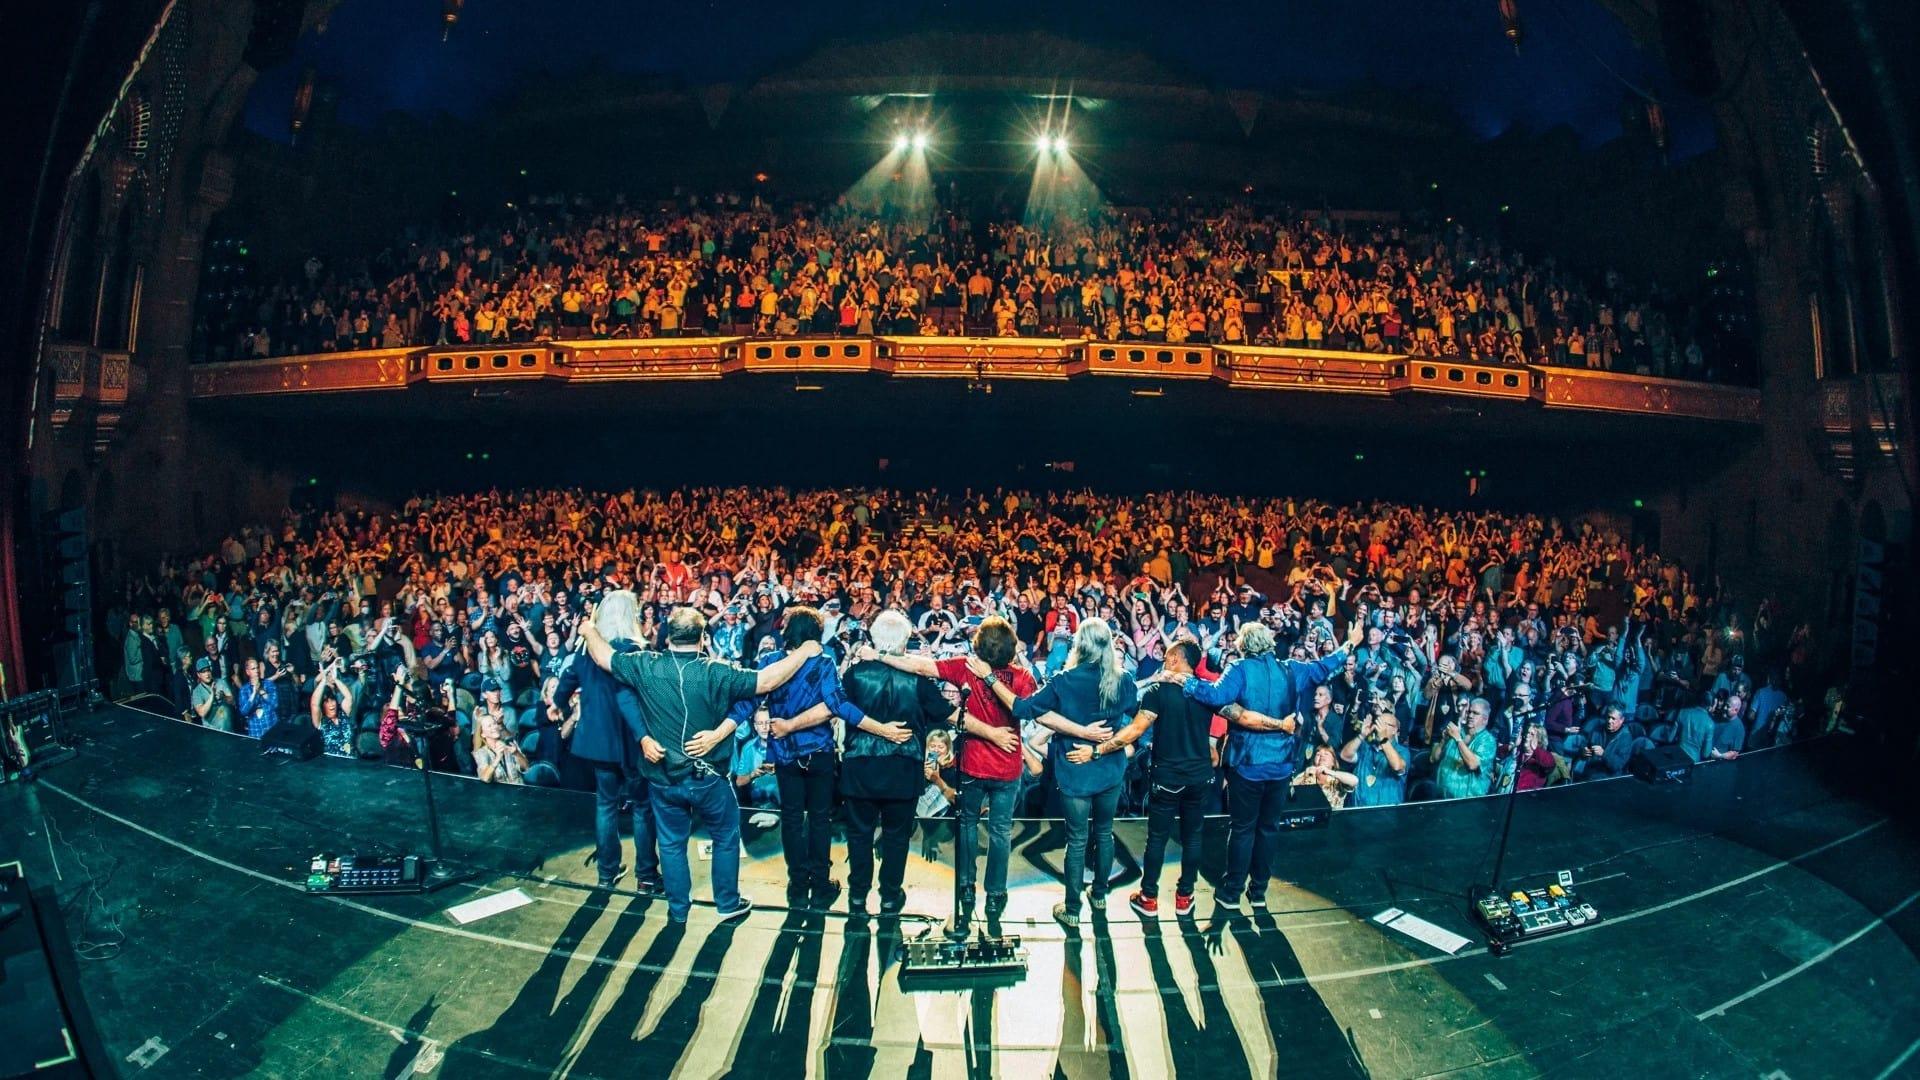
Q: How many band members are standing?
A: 8